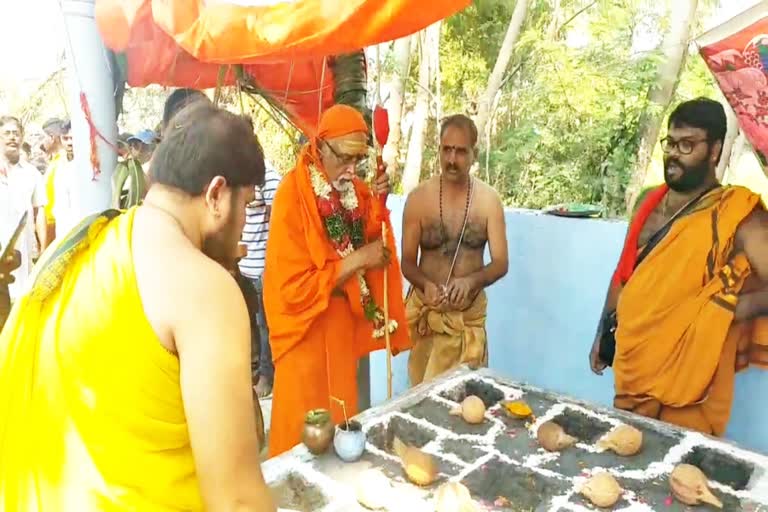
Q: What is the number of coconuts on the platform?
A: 8